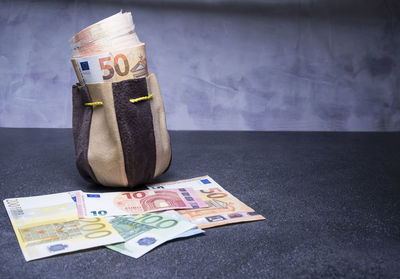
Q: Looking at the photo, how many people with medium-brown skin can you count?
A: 0